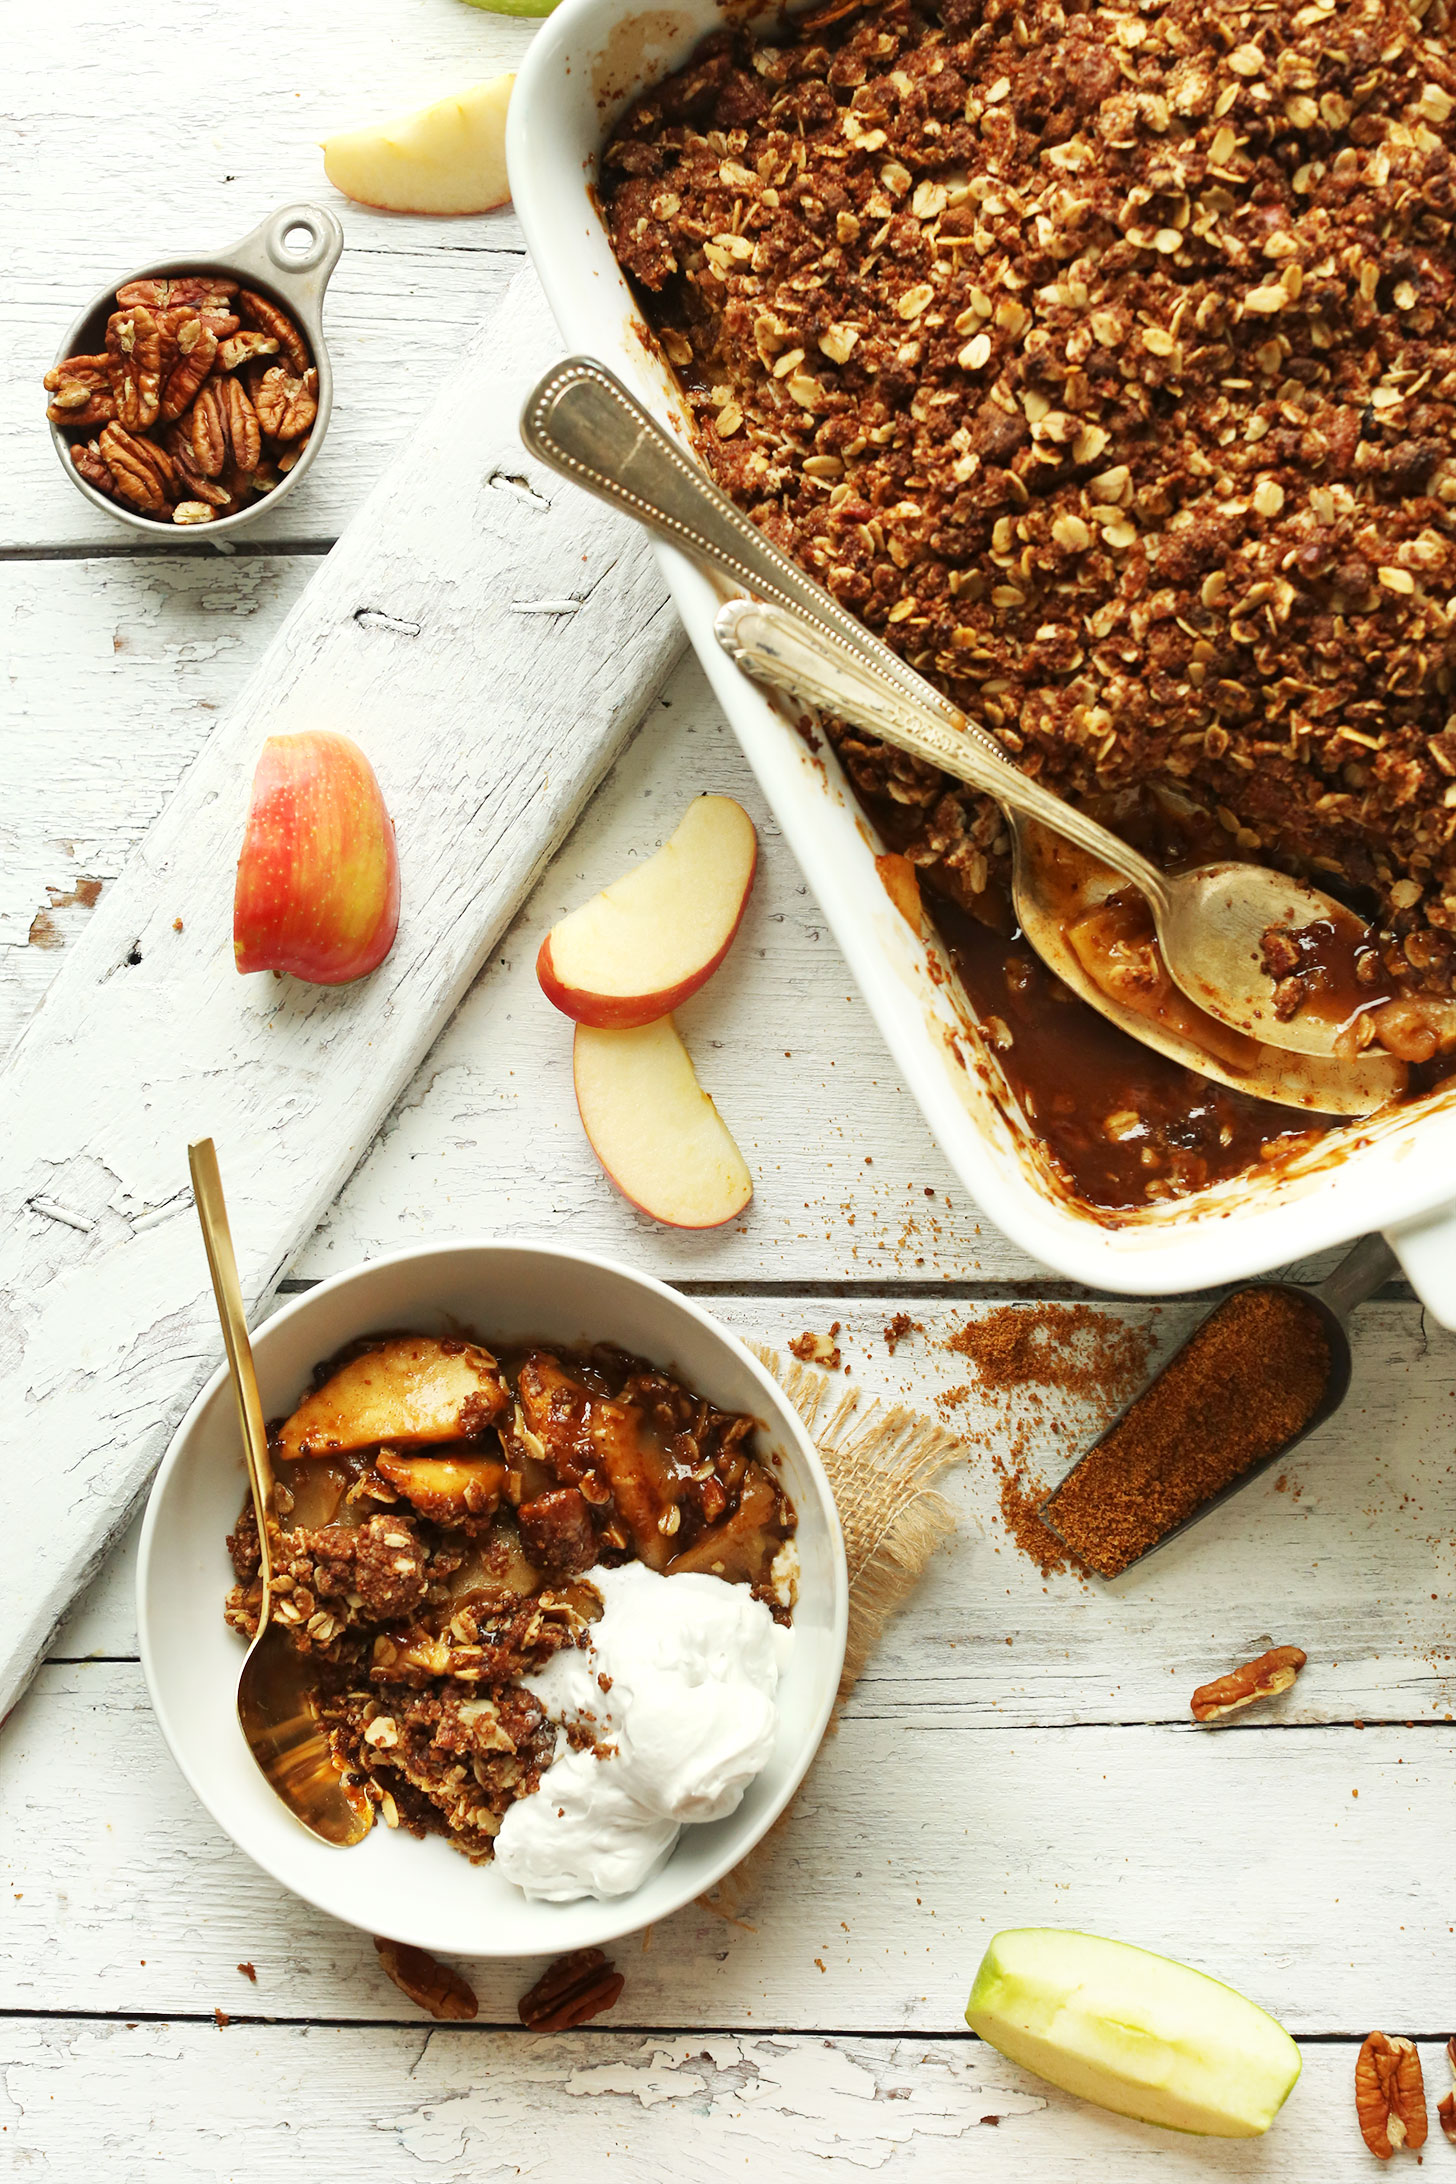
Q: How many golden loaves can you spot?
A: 0